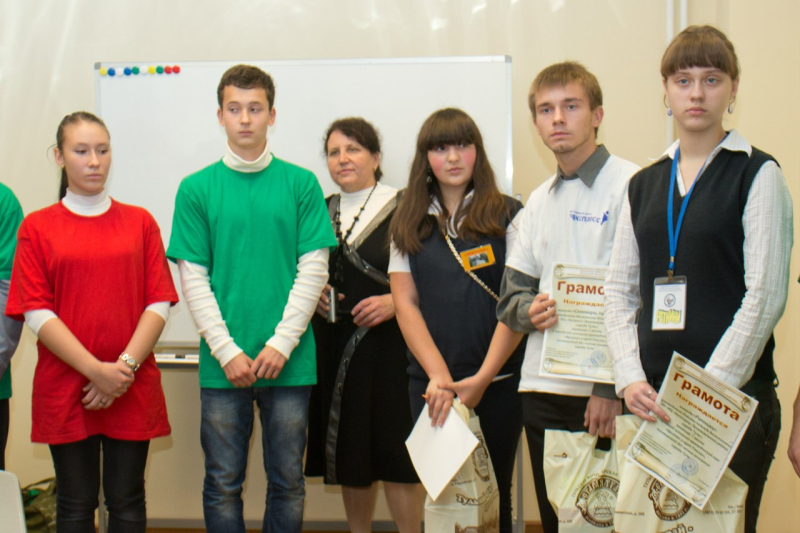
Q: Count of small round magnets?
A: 10